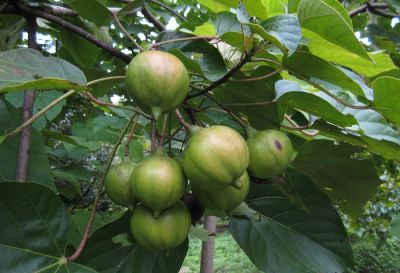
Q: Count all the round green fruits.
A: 7